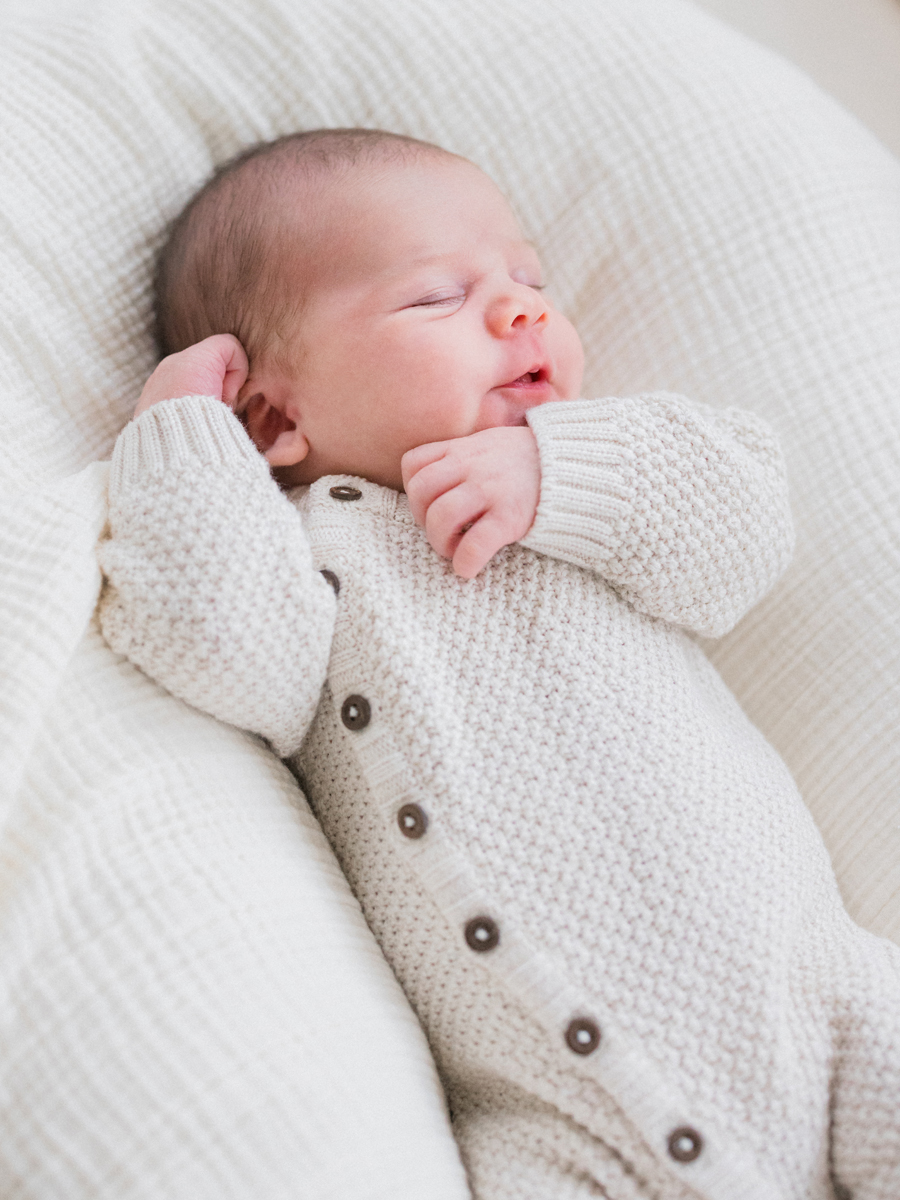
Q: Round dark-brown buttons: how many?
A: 7